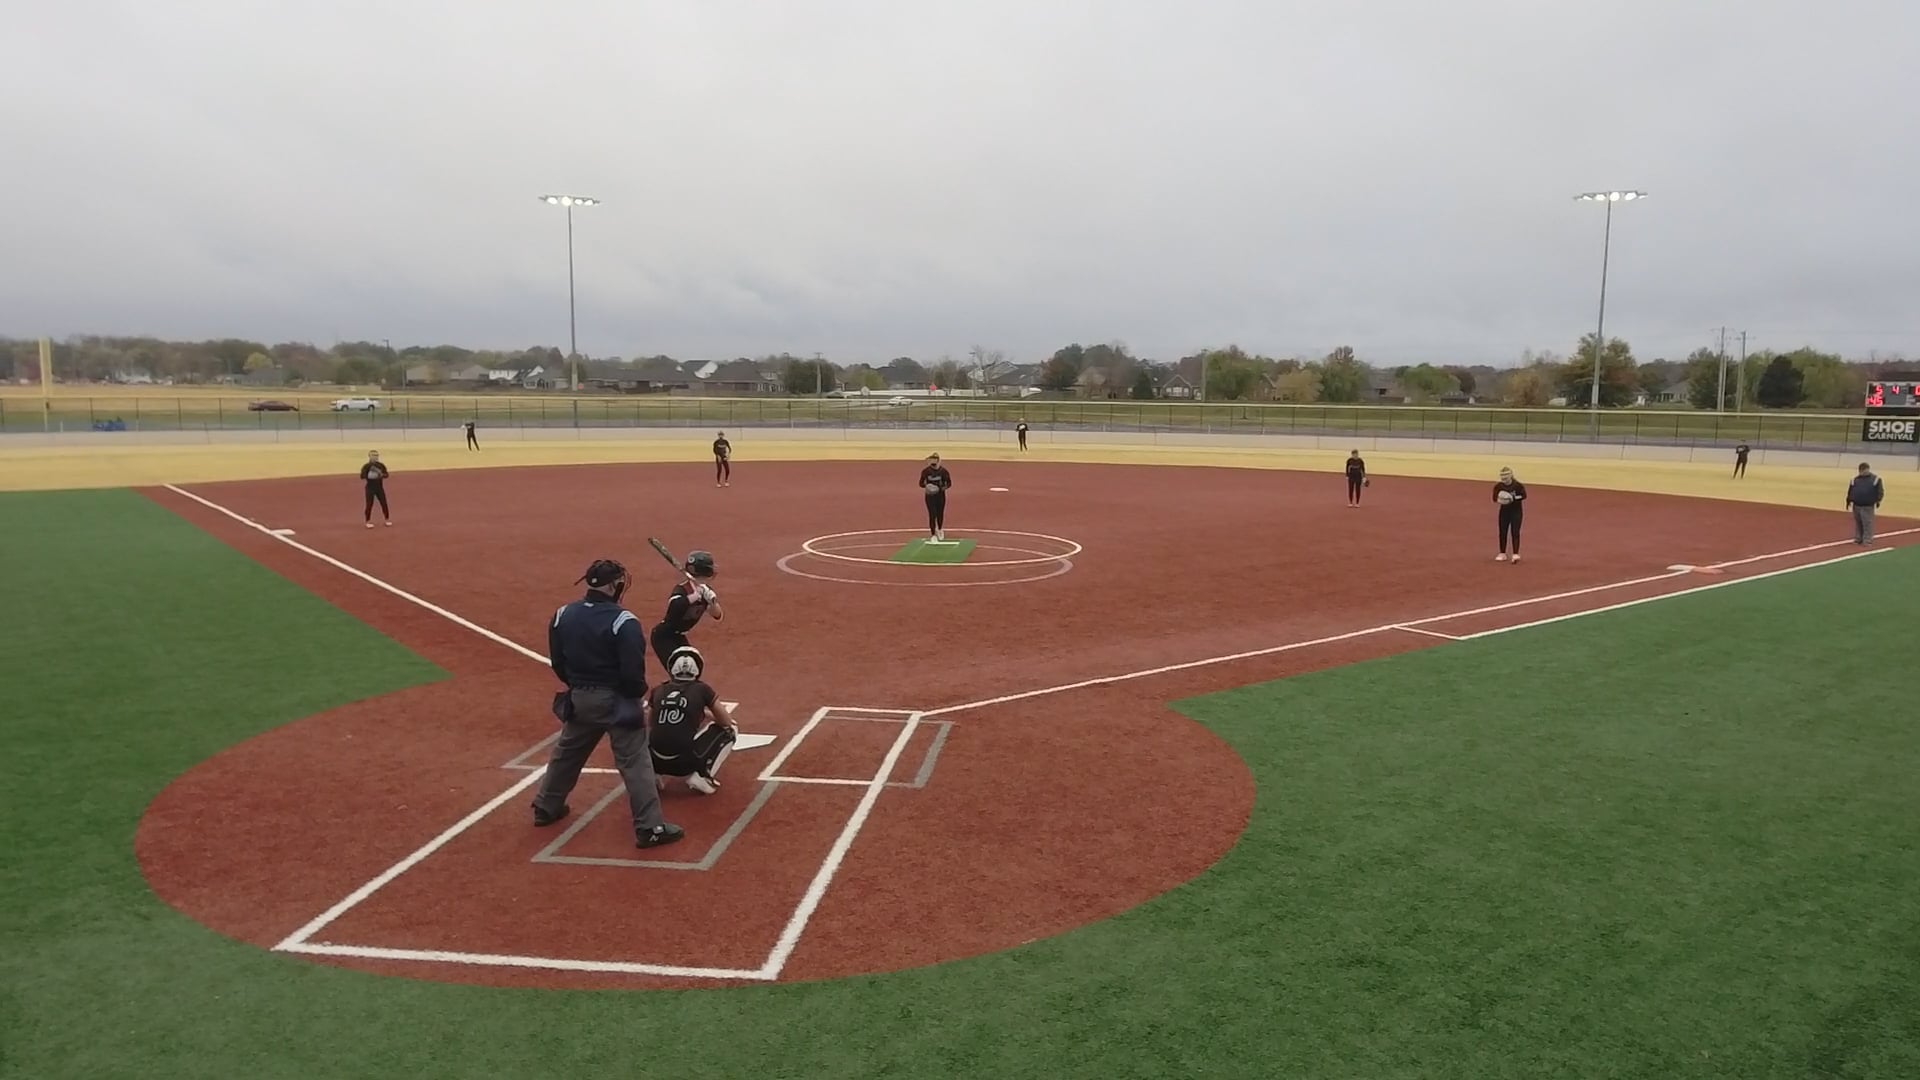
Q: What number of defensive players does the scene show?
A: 9